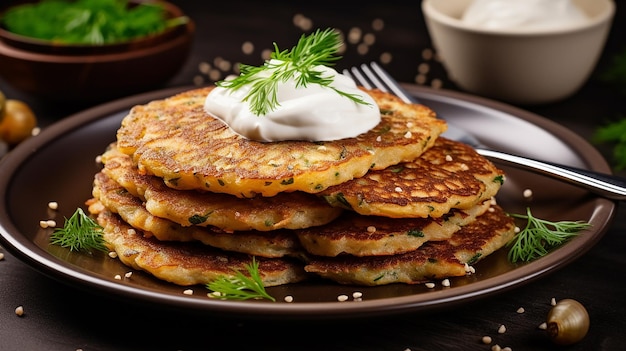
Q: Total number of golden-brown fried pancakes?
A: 7